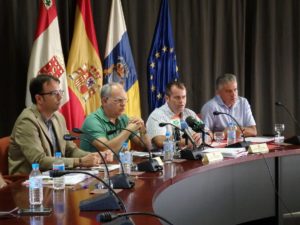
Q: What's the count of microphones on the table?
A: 11